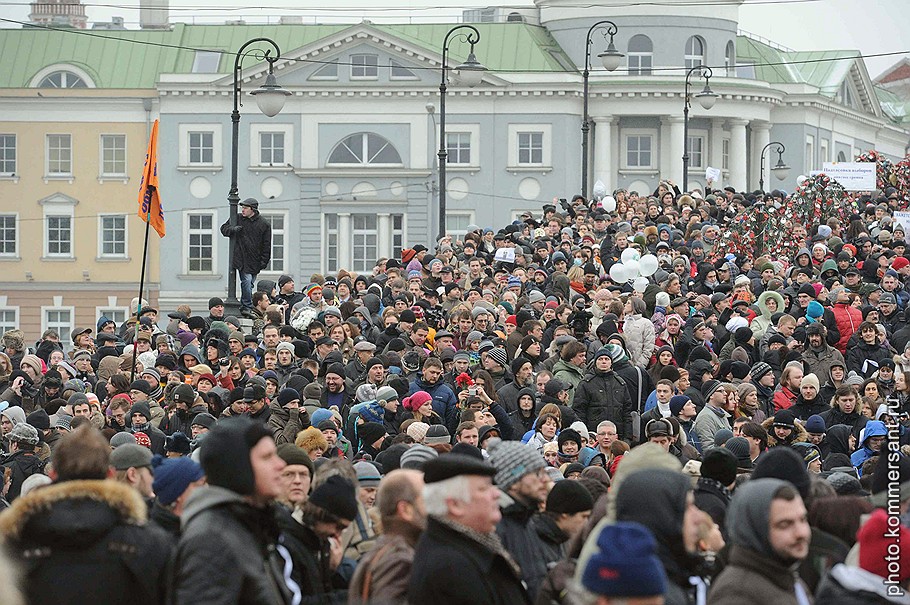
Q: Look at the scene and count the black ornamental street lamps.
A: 5